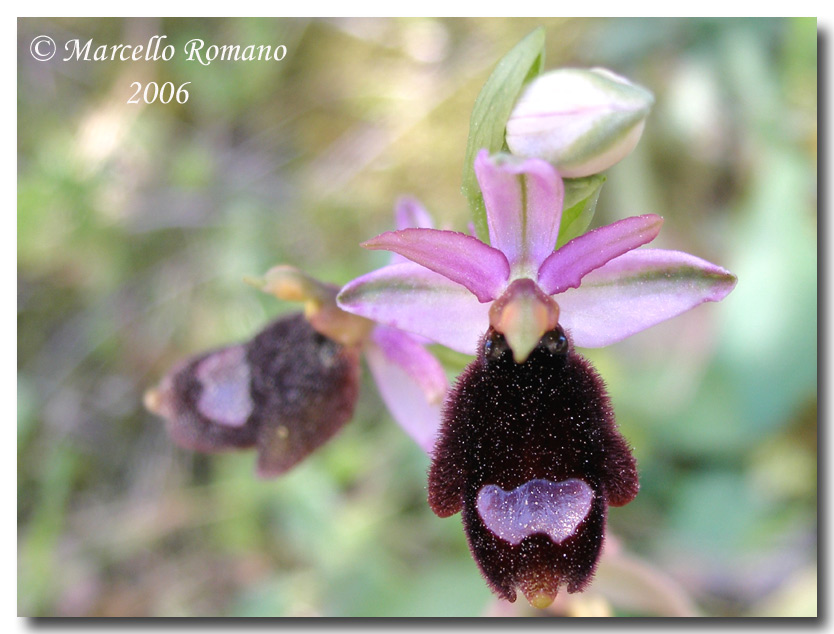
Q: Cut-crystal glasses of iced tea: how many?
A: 0